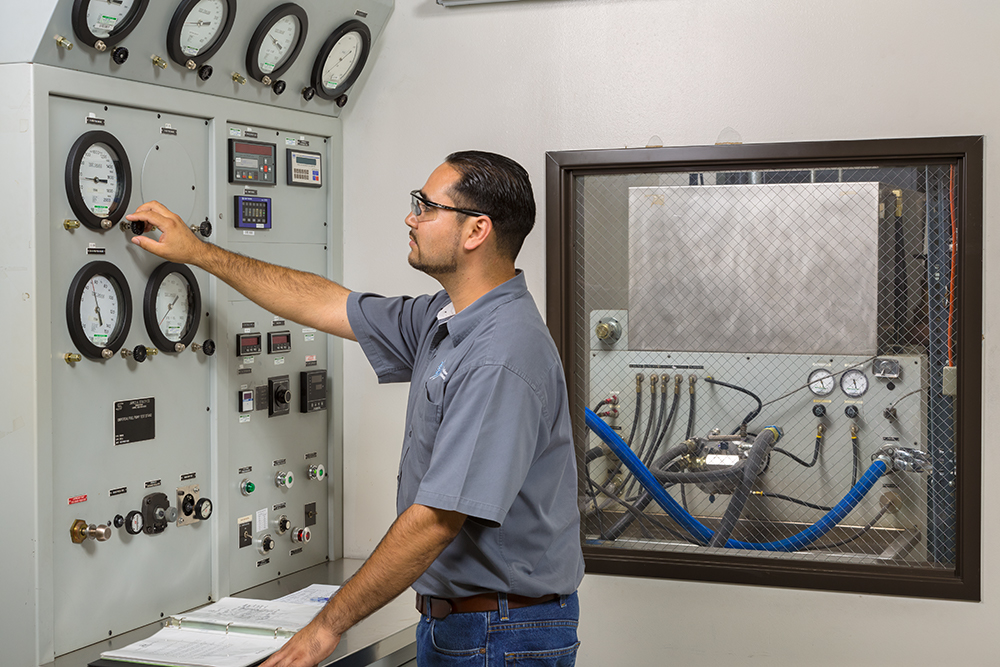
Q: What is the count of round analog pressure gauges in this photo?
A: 9